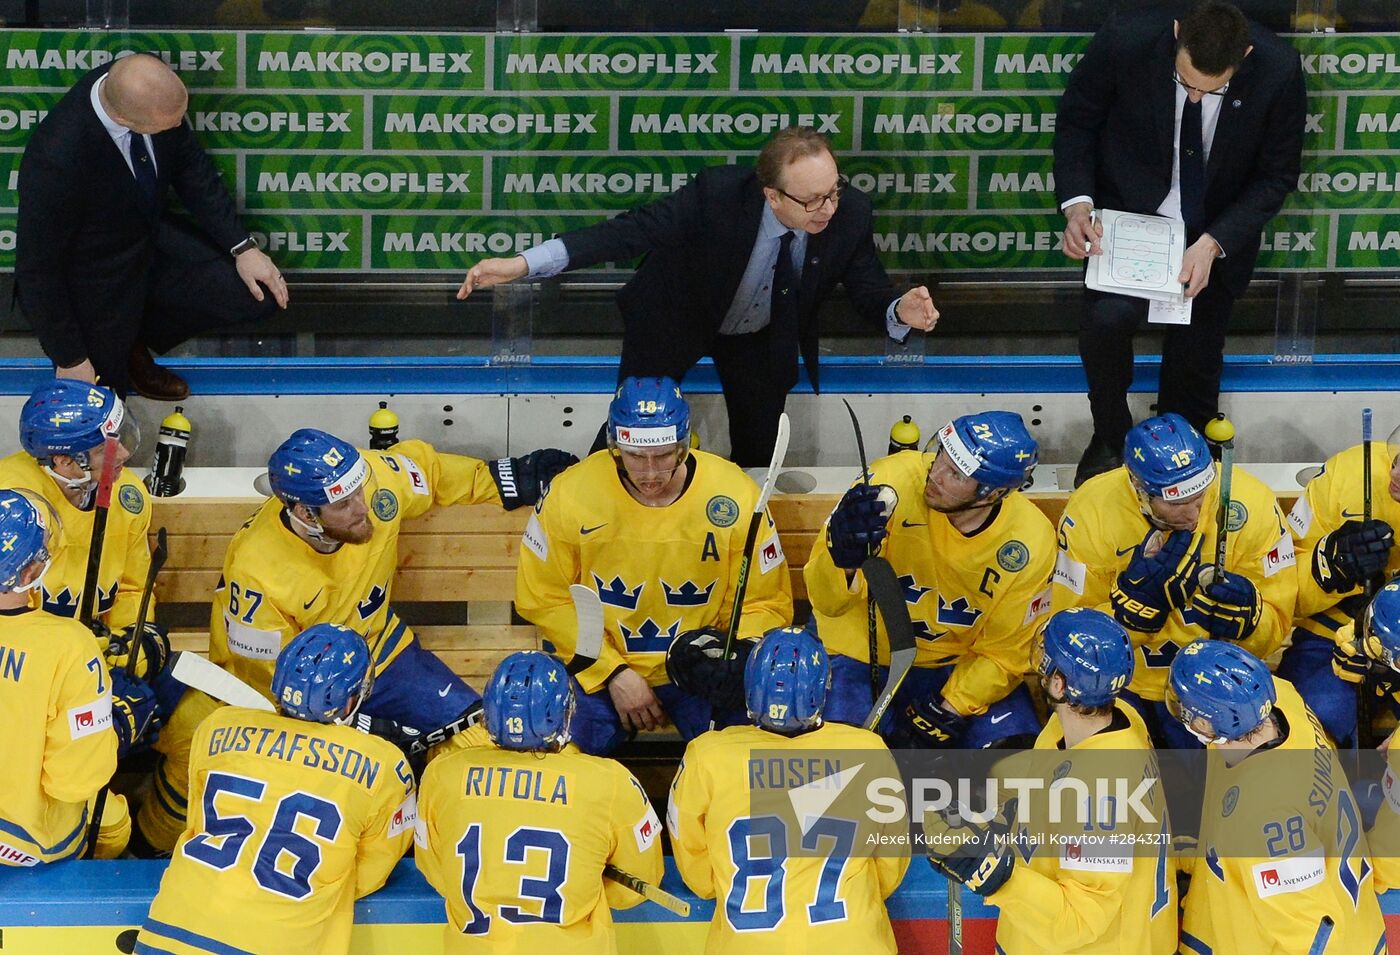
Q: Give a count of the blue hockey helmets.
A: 12